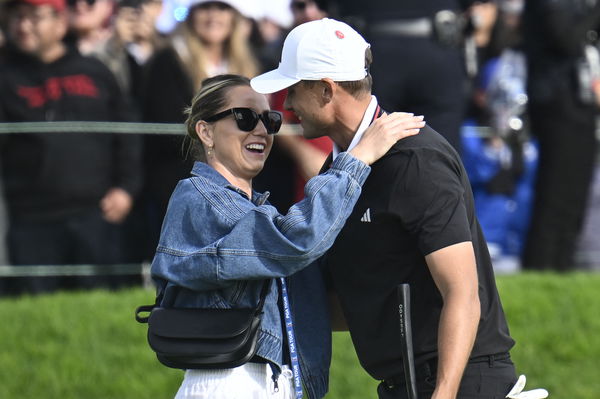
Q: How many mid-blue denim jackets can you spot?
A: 1